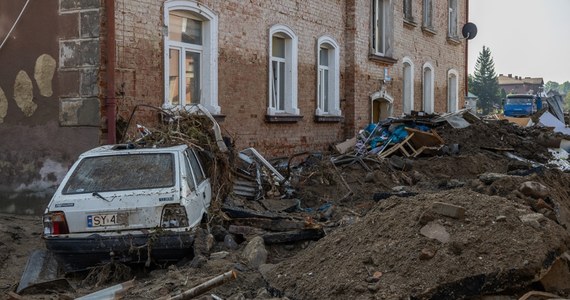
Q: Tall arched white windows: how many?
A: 6